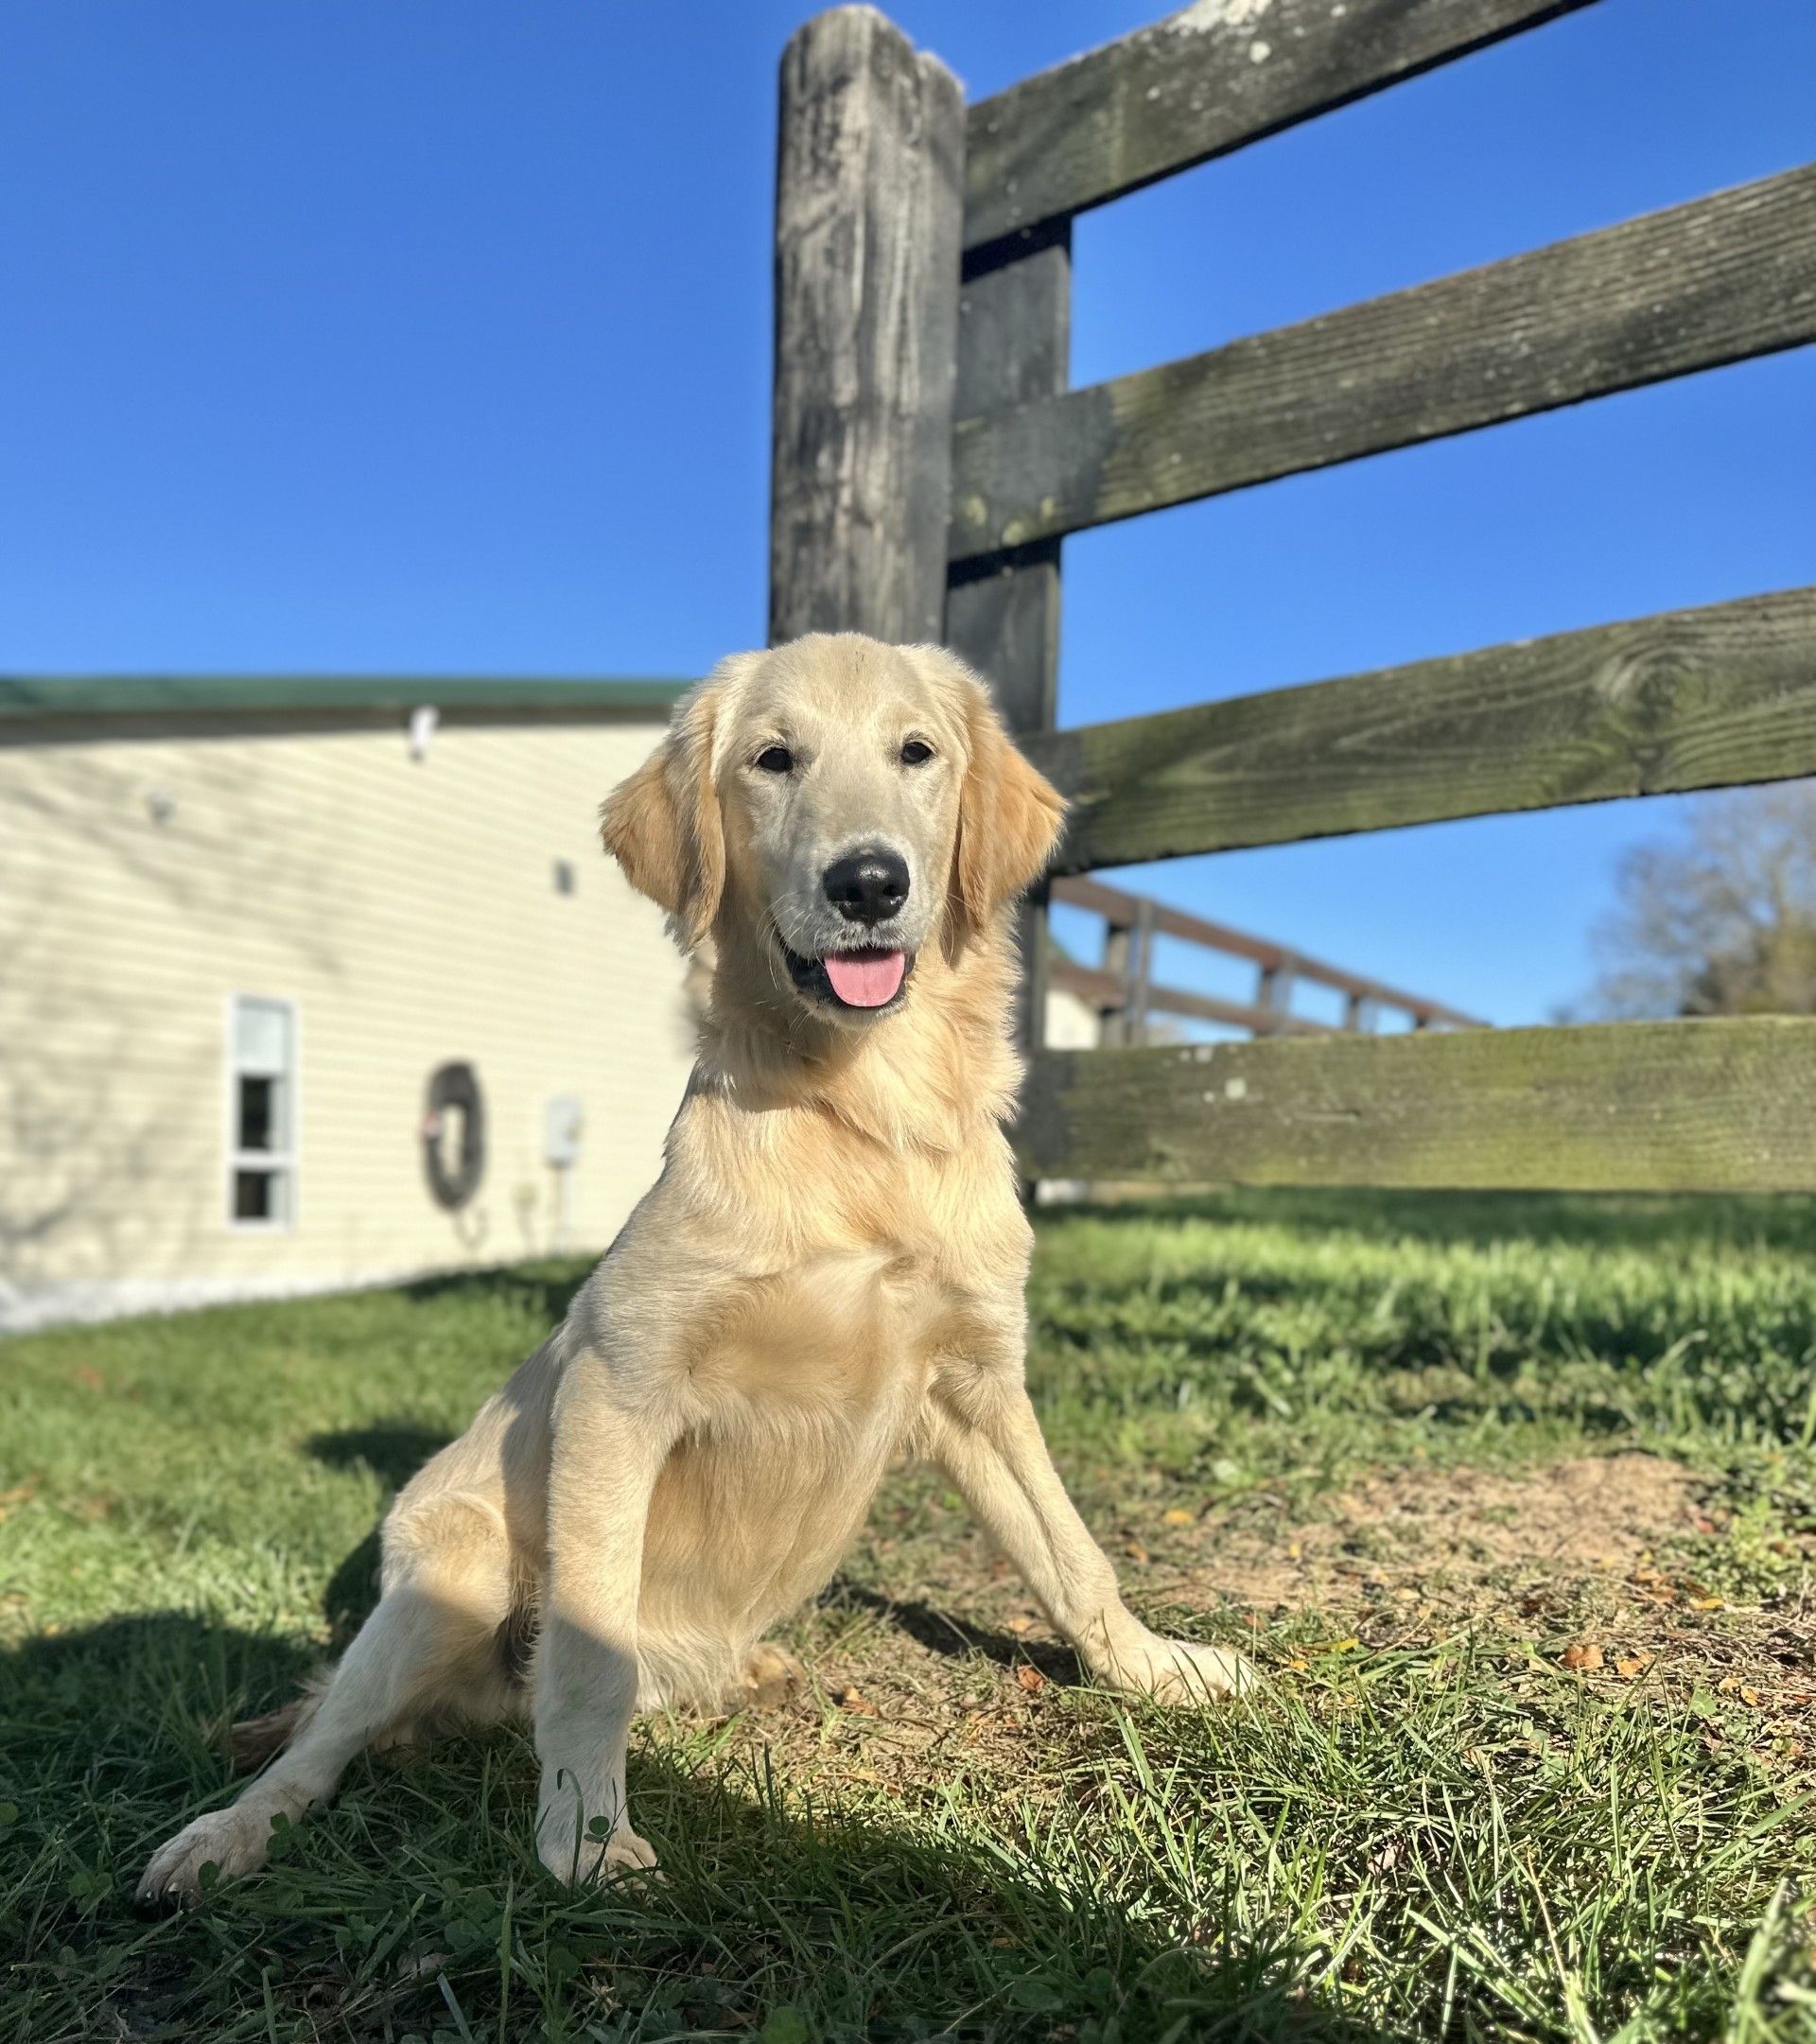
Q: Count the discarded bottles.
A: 0